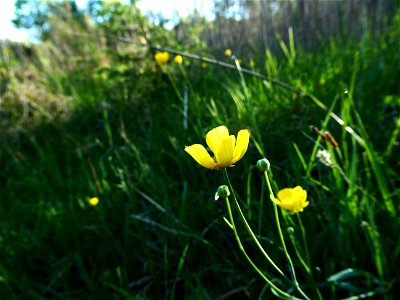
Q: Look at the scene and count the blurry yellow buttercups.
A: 4